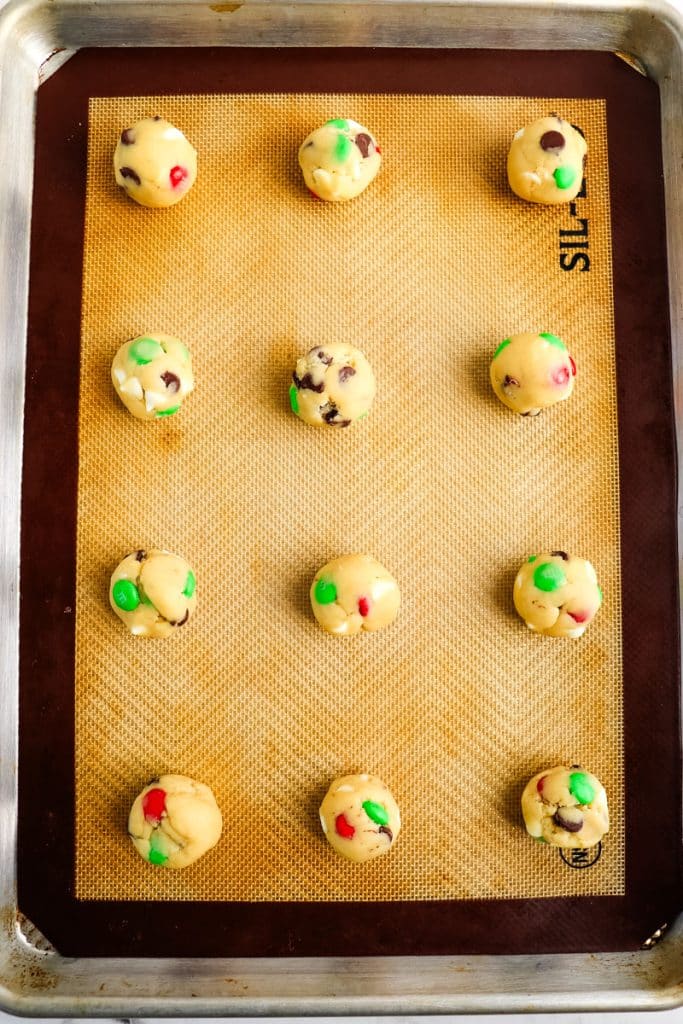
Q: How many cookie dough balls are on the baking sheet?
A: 12